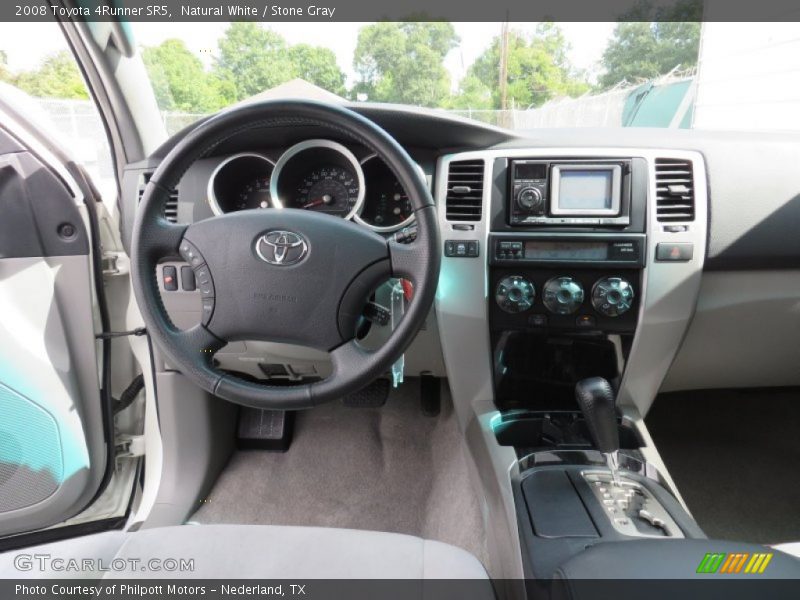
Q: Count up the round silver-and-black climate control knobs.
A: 3